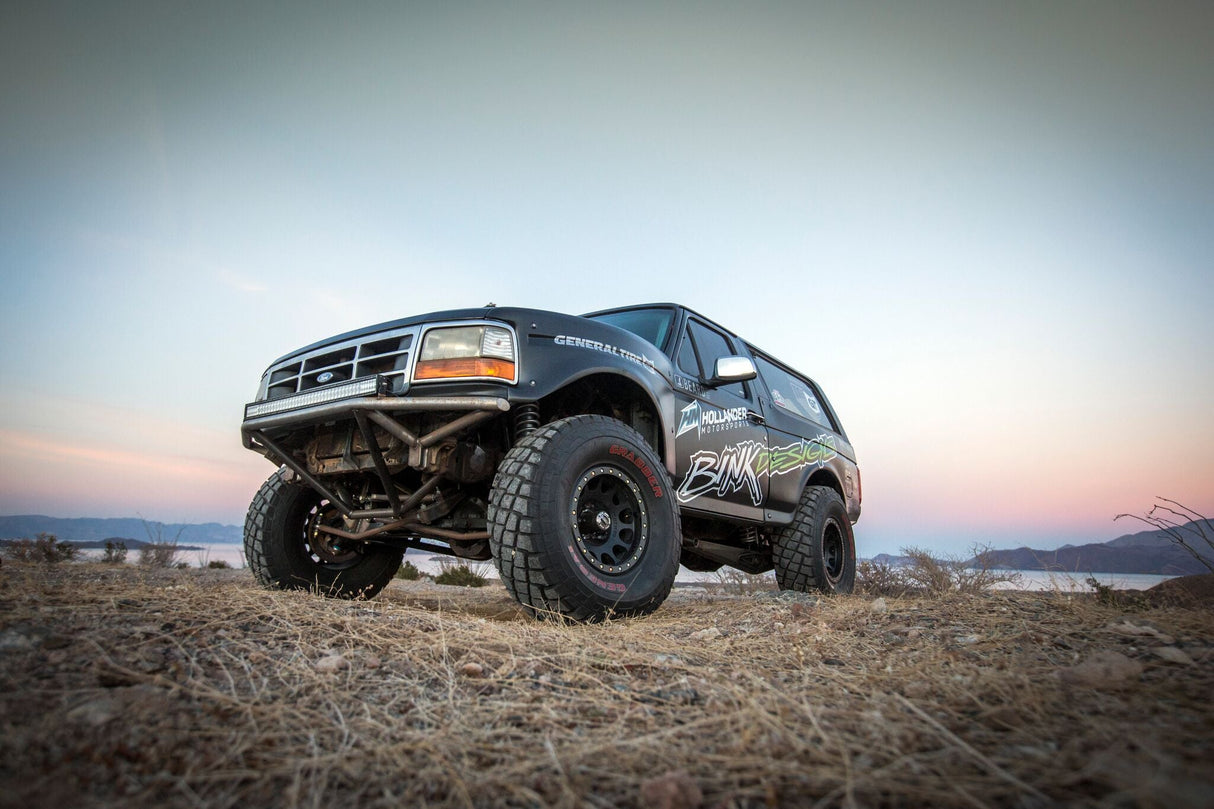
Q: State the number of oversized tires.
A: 3